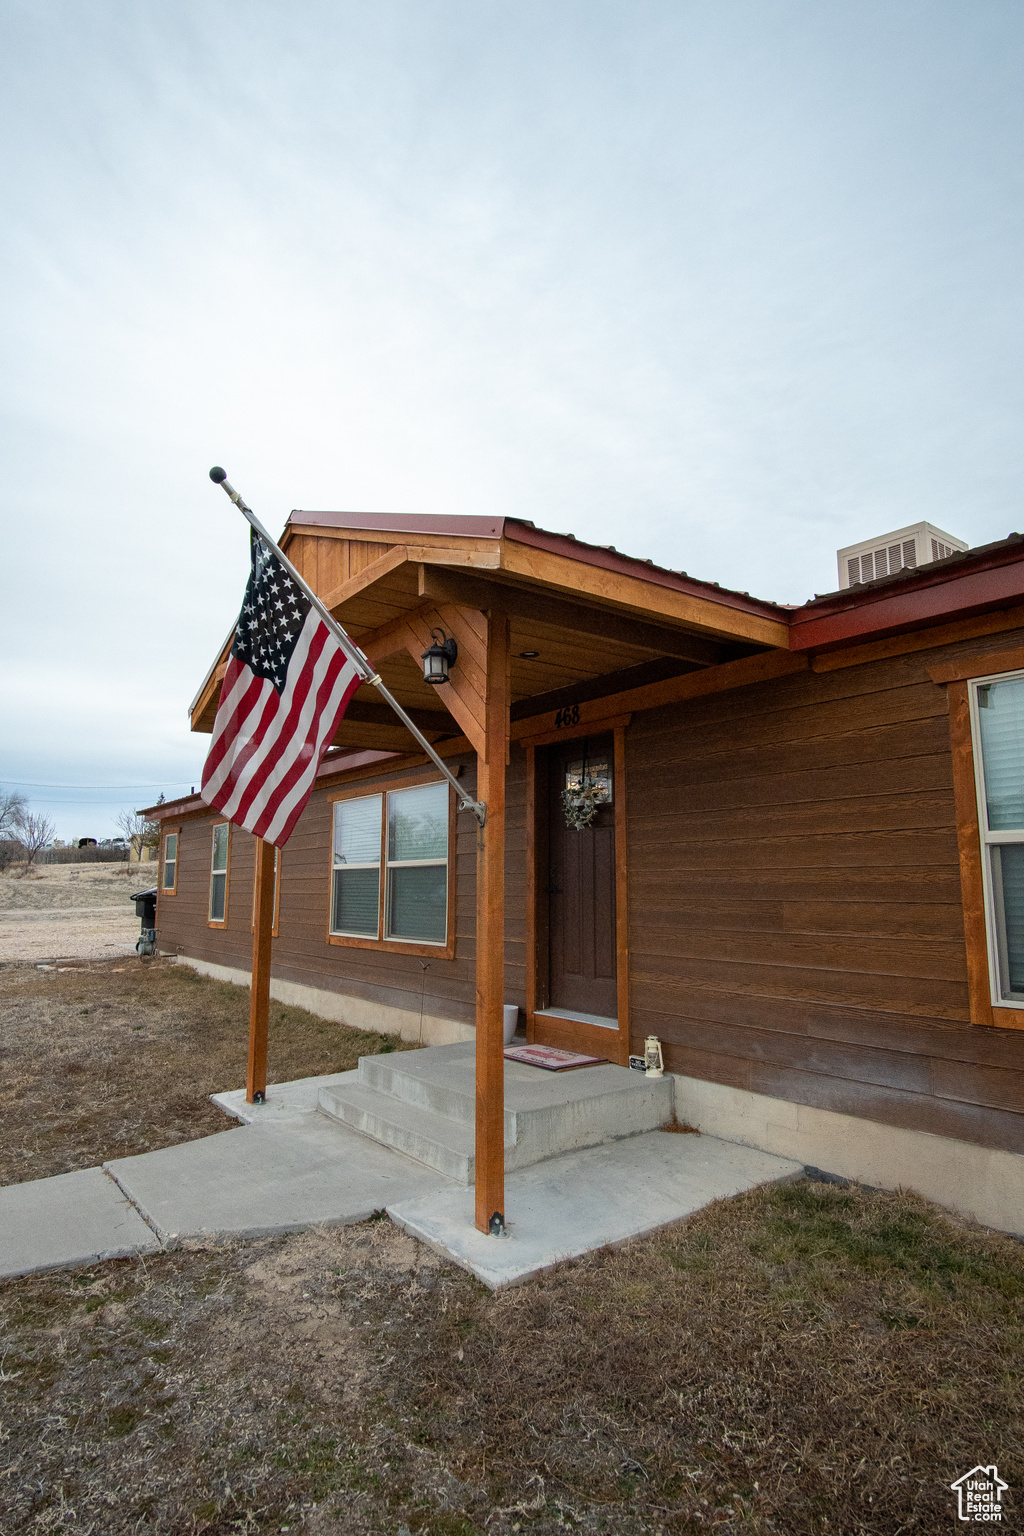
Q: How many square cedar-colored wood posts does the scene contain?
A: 2